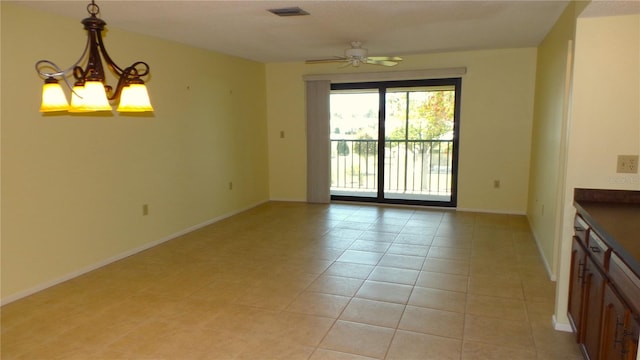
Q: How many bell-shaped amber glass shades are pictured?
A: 5